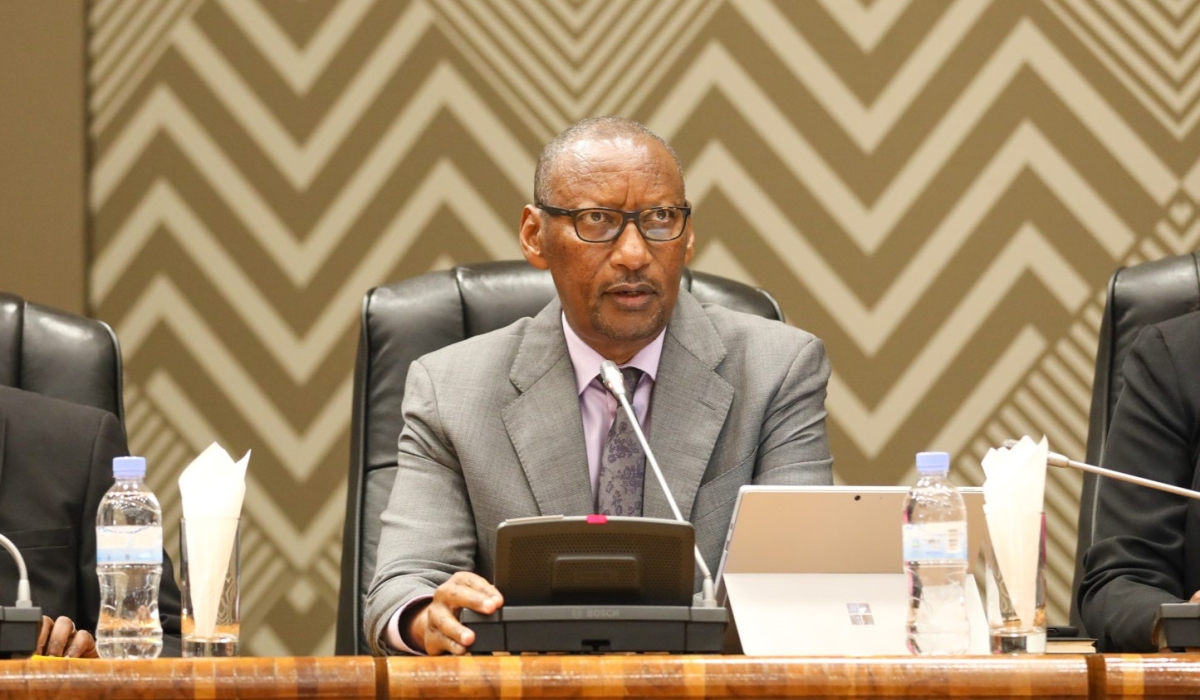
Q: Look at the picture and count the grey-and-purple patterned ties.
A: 1